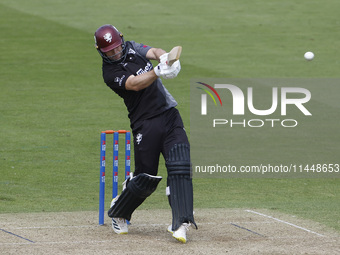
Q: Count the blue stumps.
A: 3